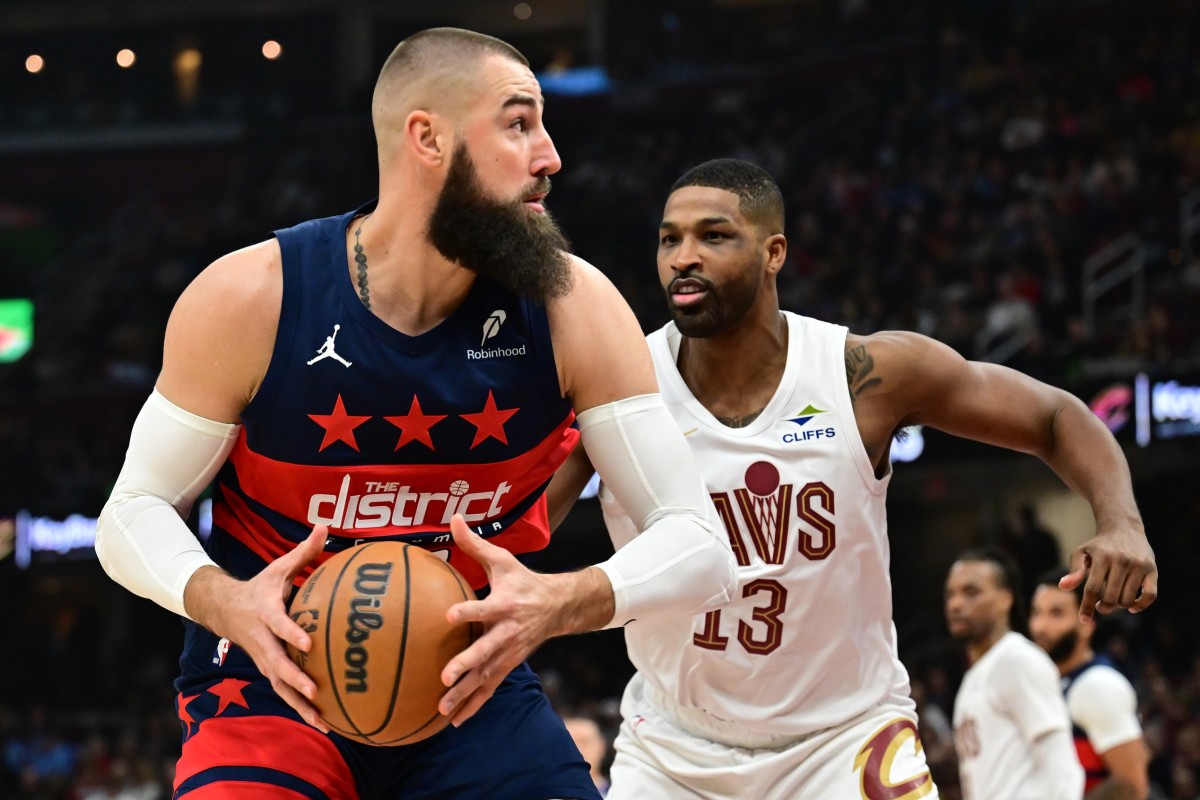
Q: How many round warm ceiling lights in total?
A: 3